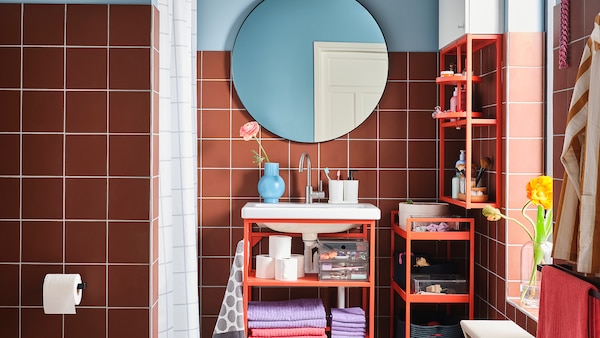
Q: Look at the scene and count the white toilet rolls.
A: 5